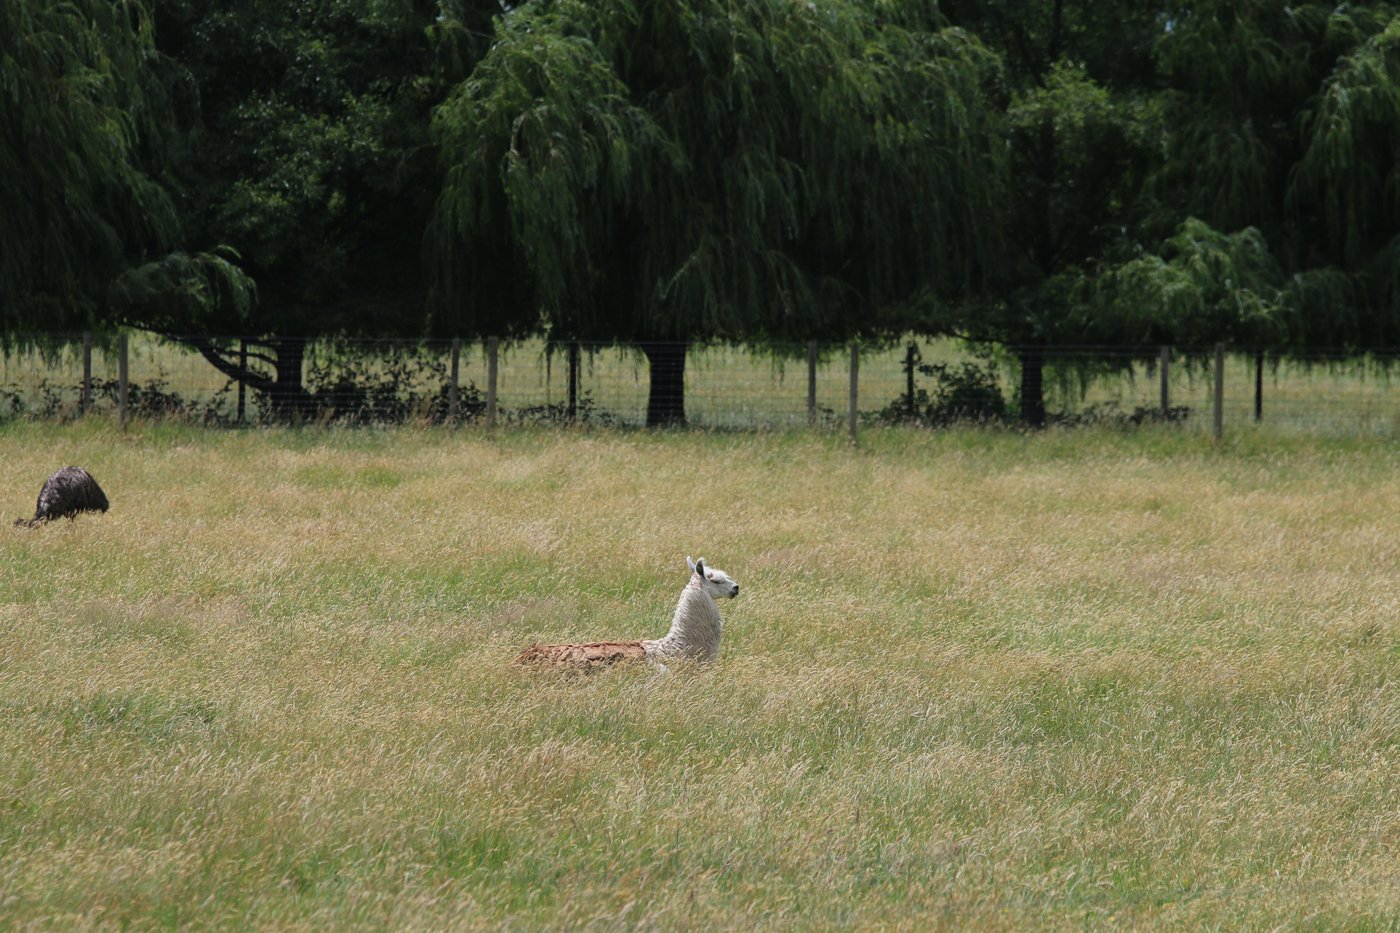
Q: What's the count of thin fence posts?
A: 12